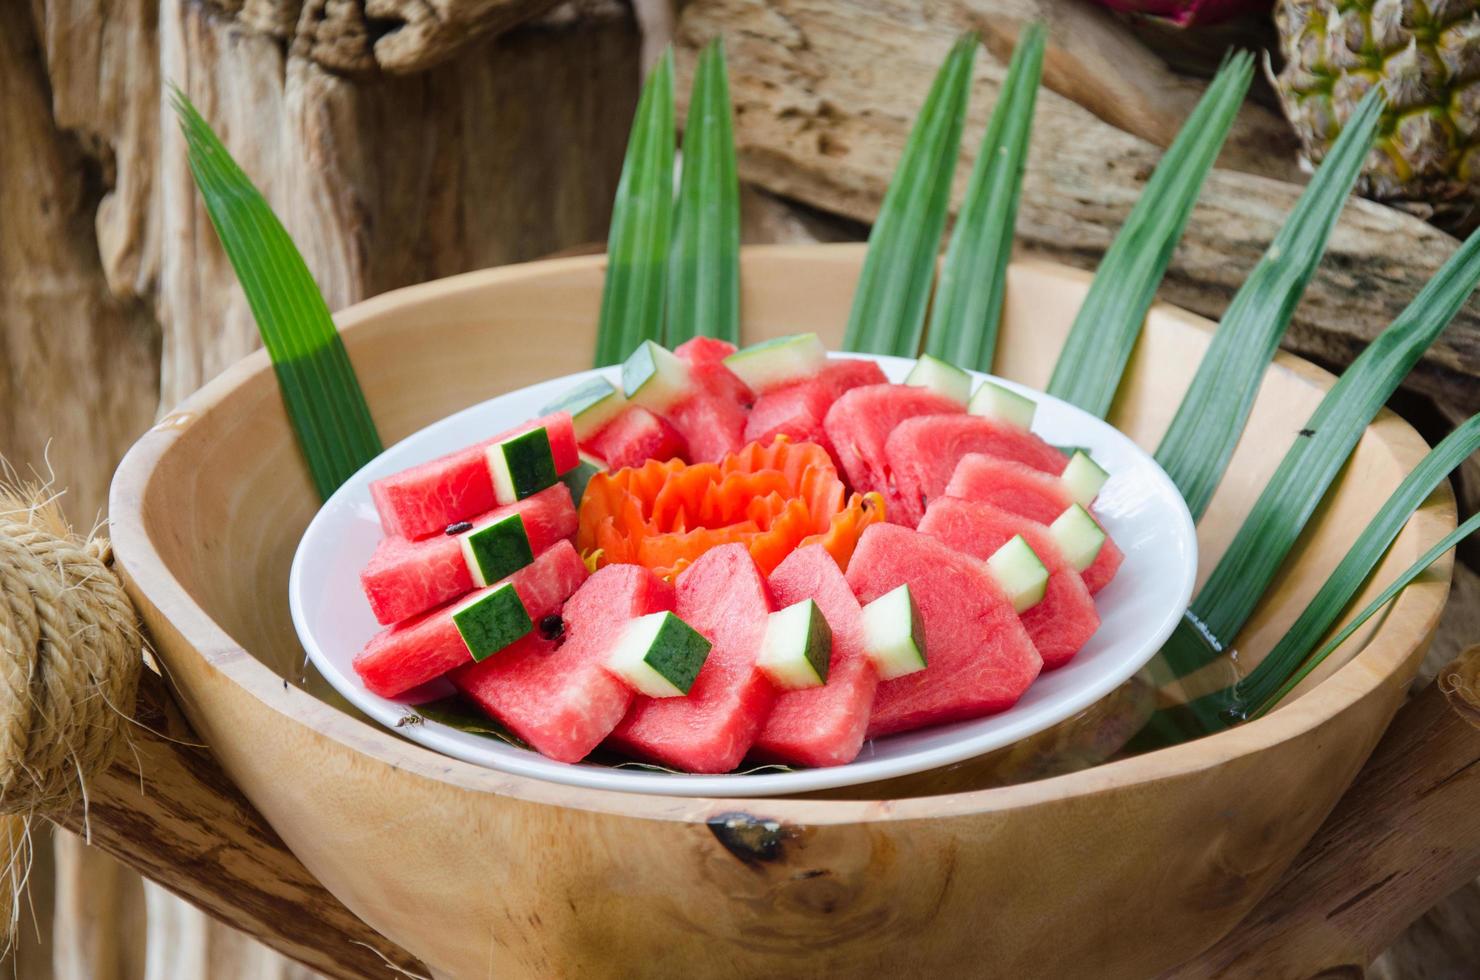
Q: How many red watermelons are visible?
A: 14